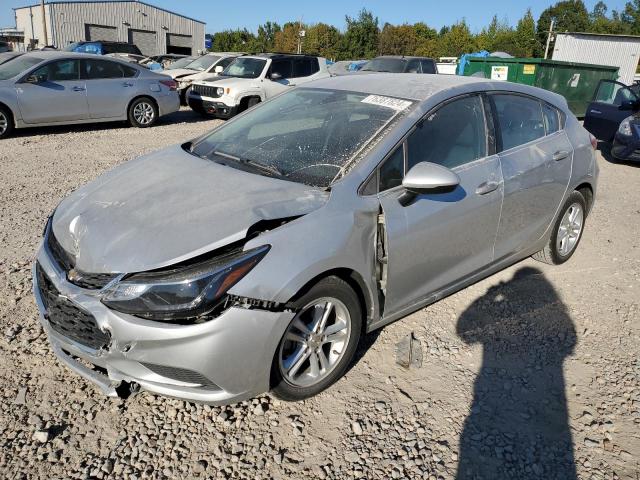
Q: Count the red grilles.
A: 0